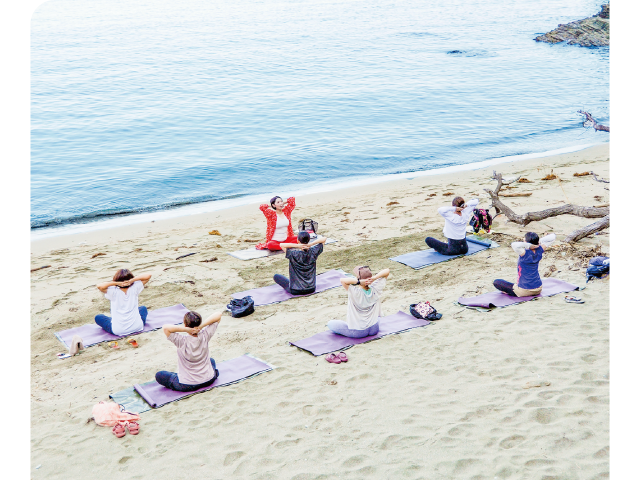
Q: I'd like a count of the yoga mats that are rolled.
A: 2